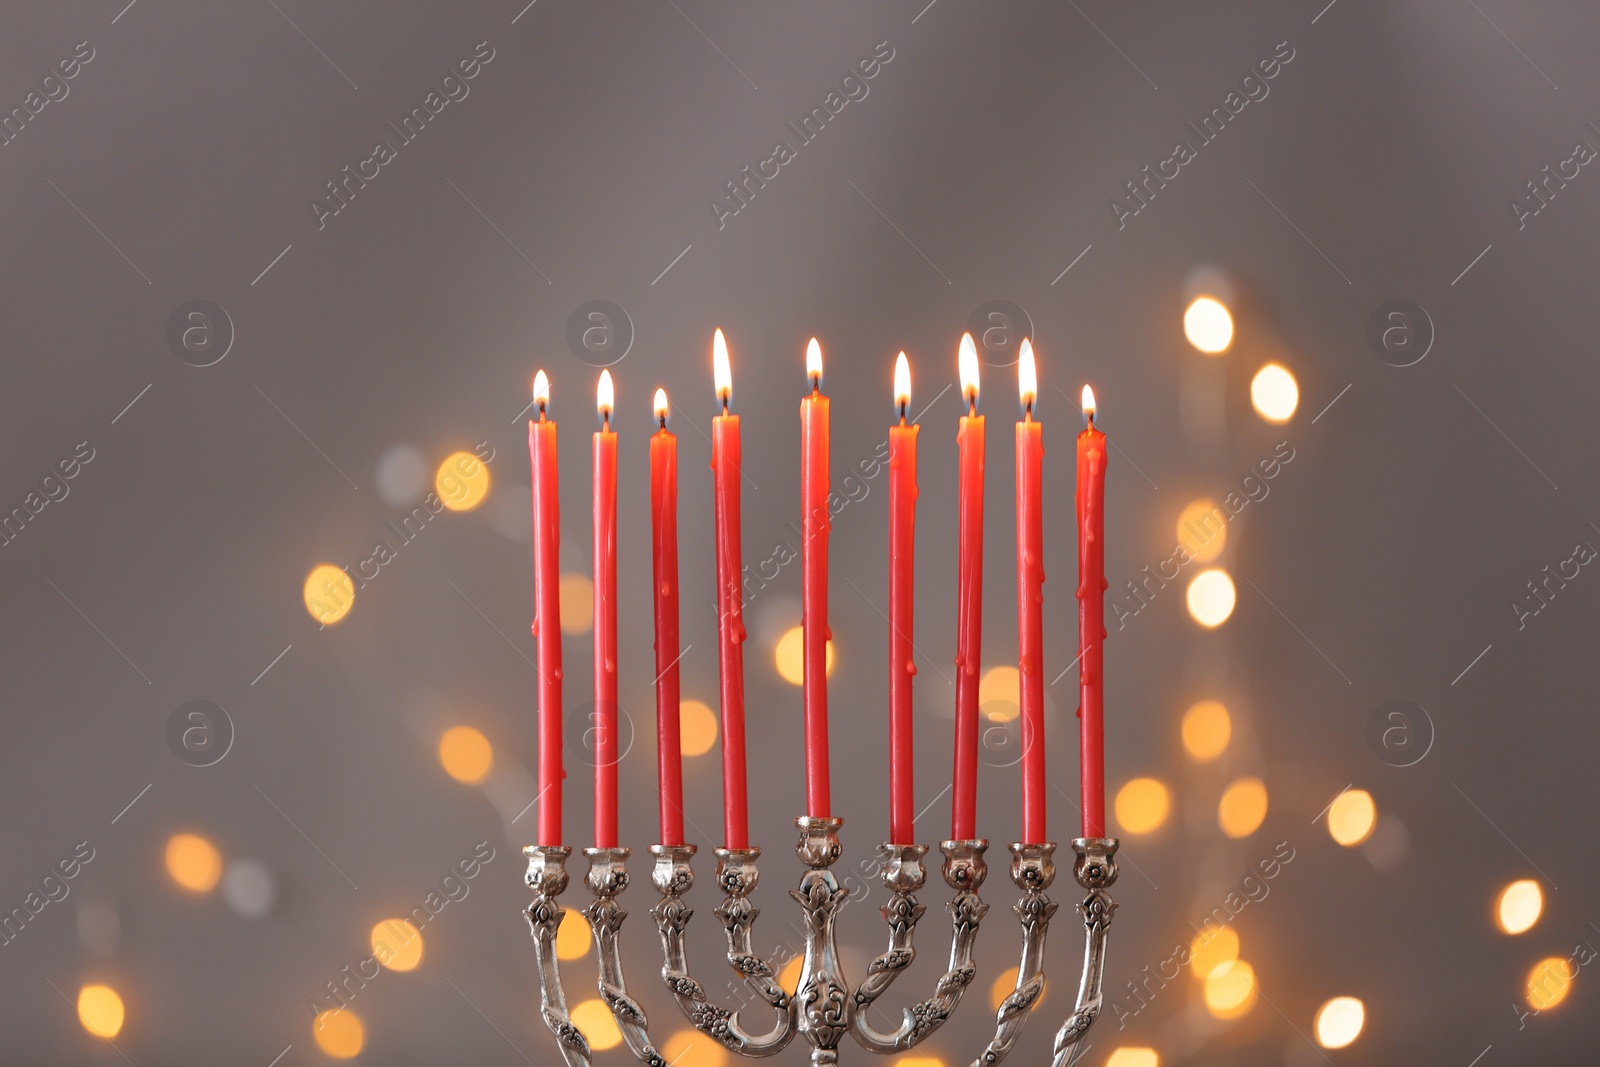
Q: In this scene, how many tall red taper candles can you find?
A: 9